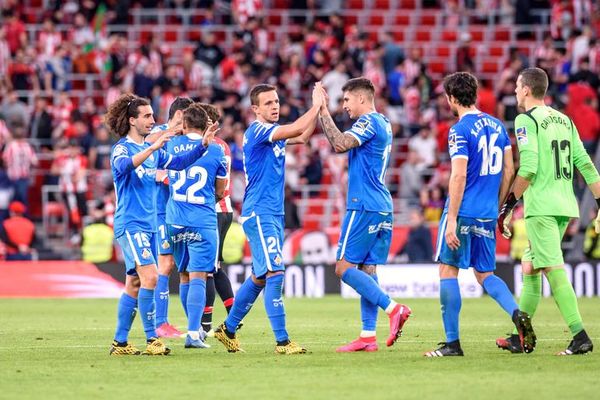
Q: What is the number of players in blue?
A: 6